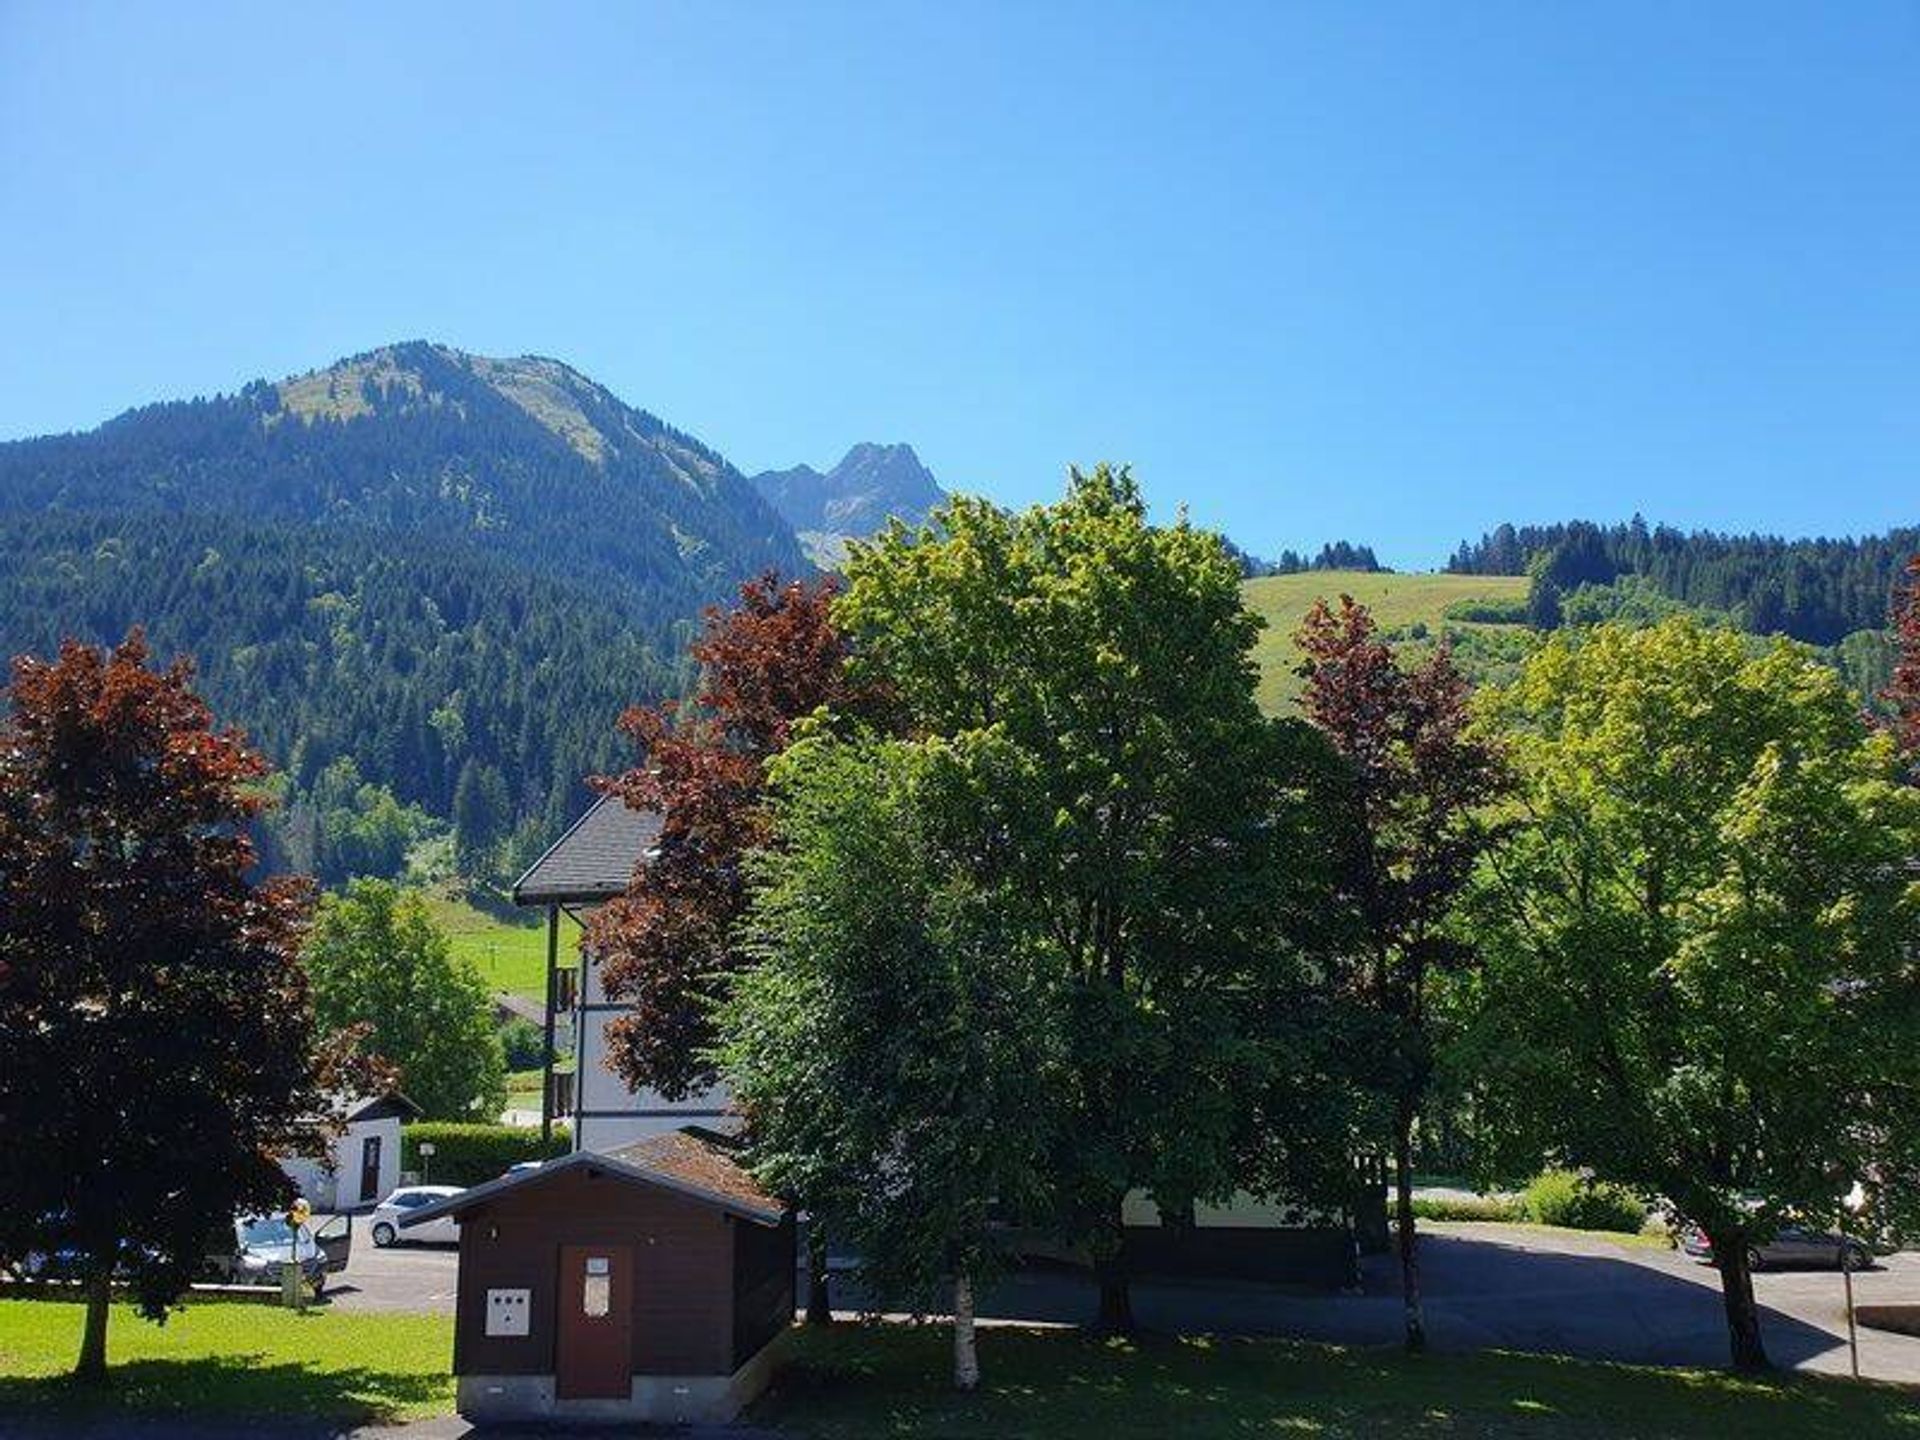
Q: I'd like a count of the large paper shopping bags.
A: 0